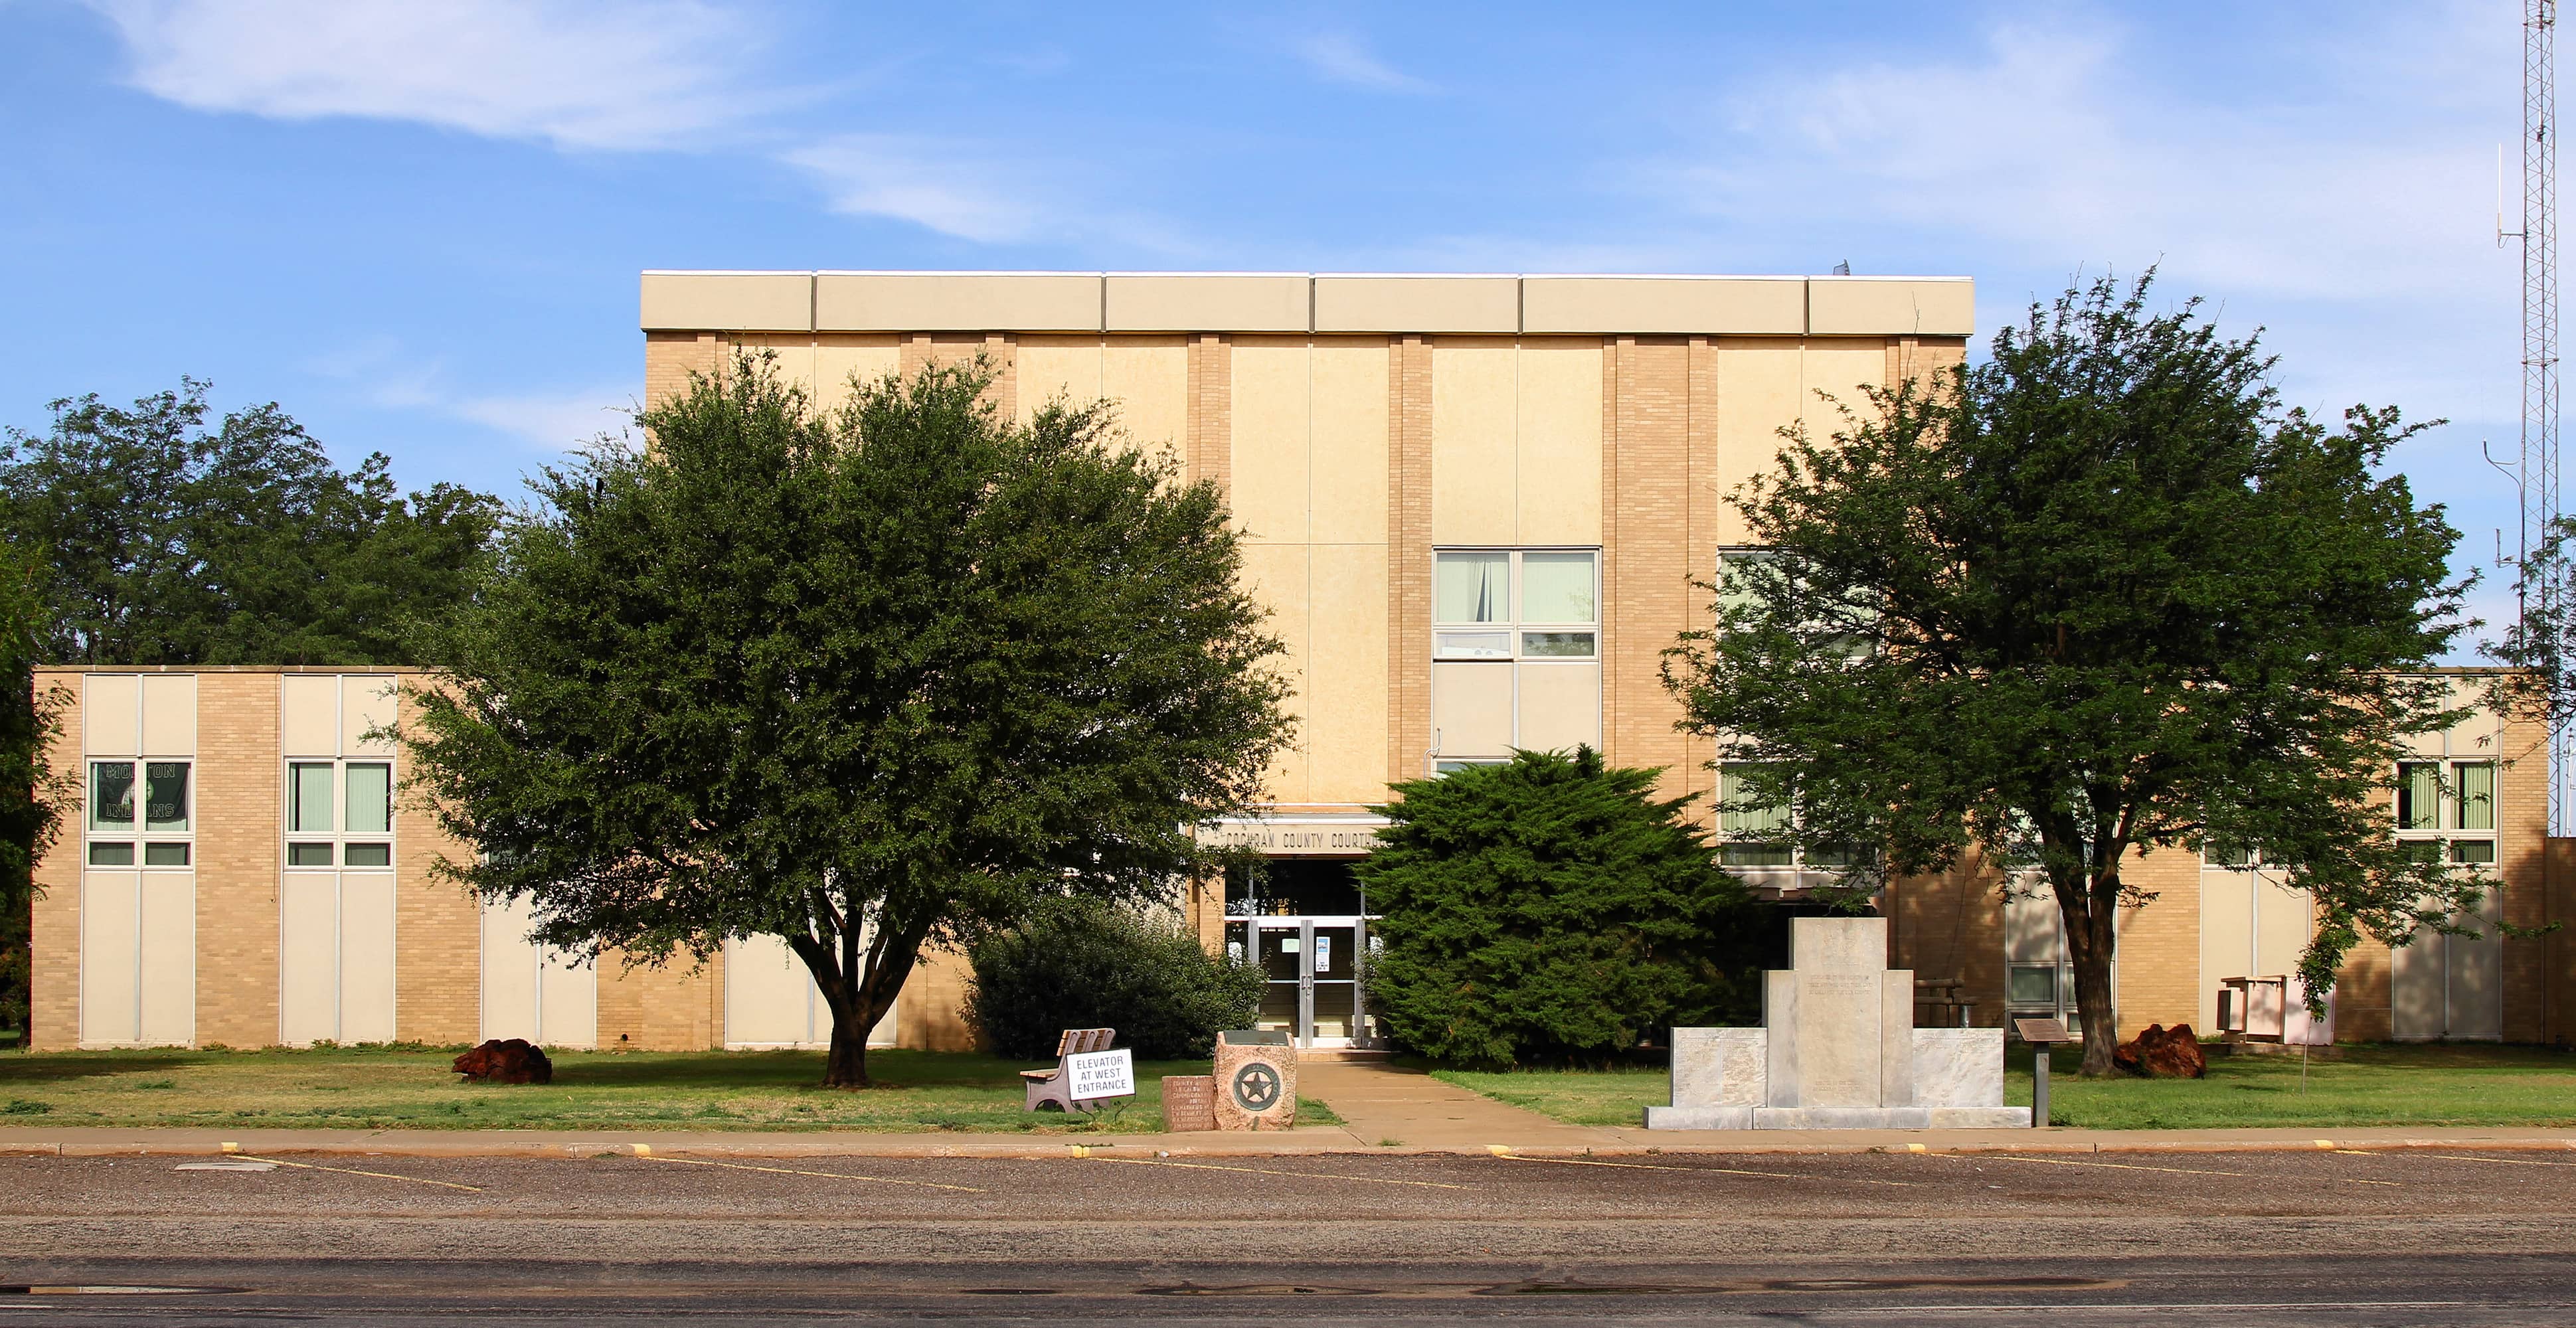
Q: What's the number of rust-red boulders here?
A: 2